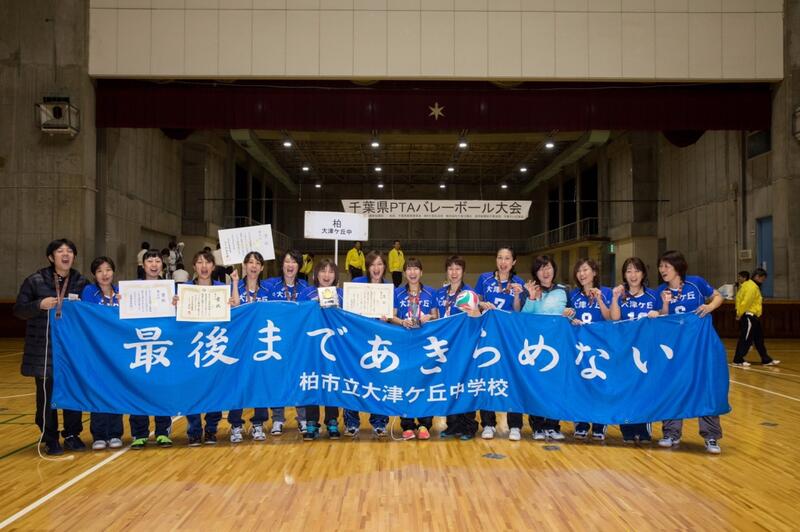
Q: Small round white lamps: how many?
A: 12